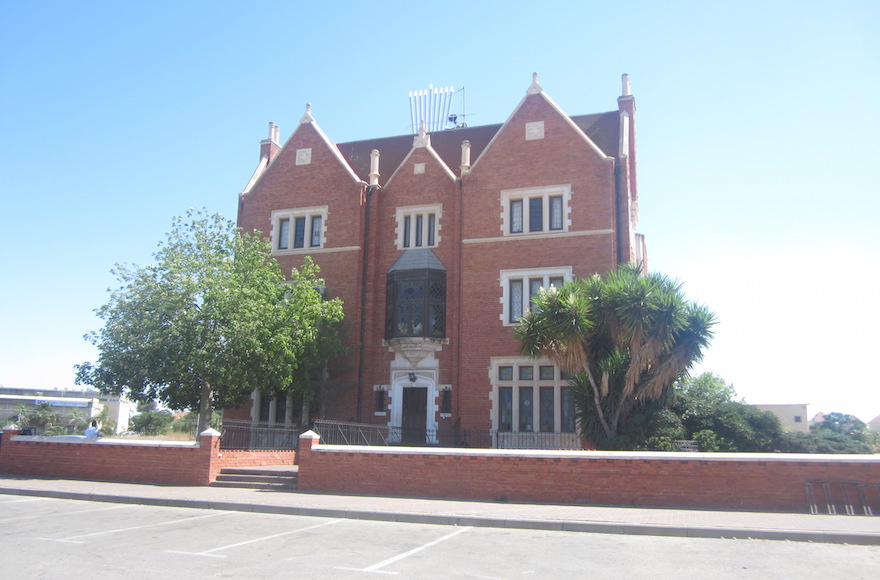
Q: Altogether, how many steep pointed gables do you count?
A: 3